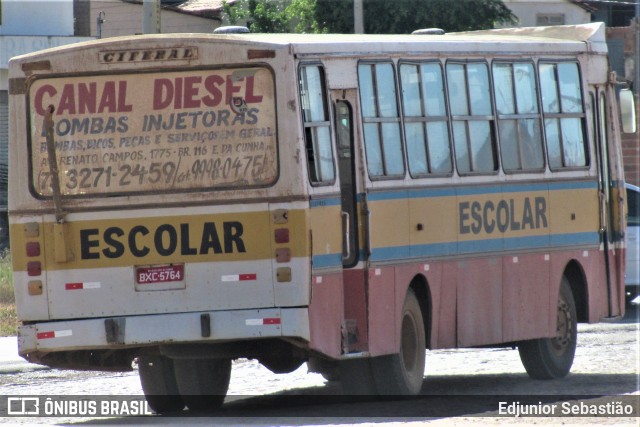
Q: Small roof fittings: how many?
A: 2